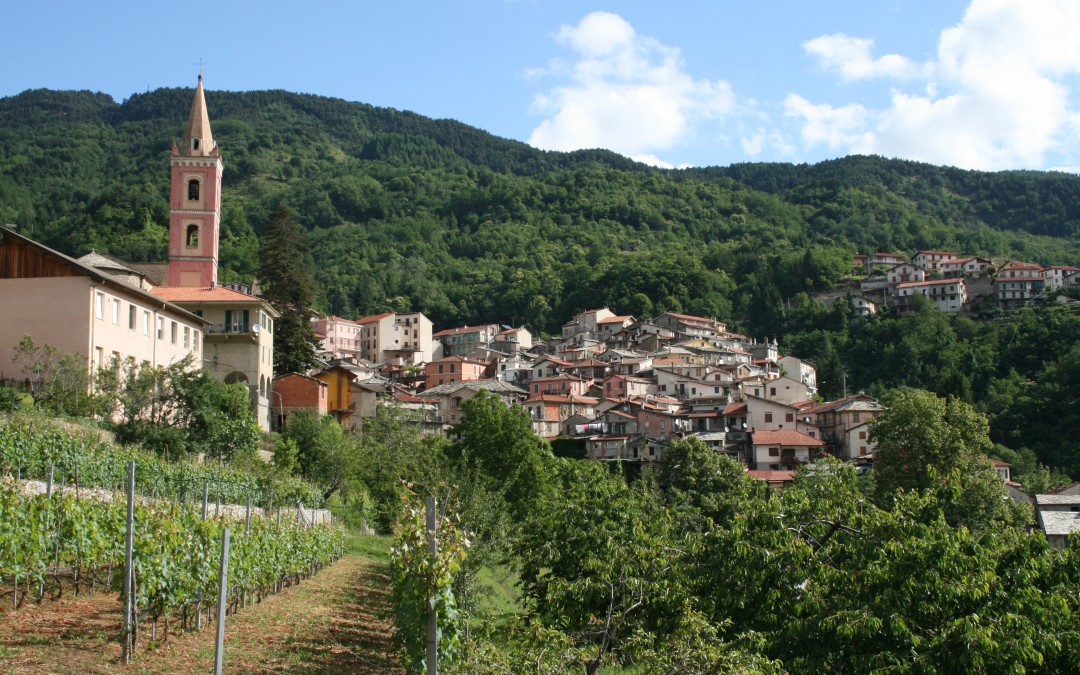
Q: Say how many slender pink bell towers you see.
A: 1